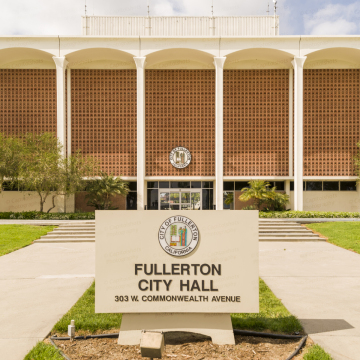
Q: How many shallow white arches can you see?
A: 5